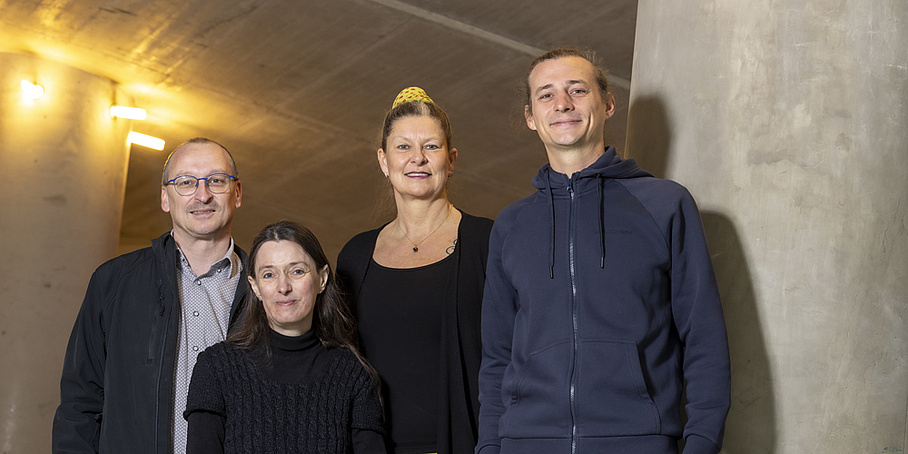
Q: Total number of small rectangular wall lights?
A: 3